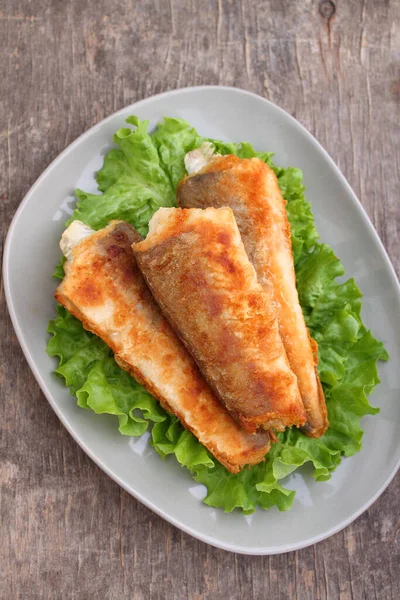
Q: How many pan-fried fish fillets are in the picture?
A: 3